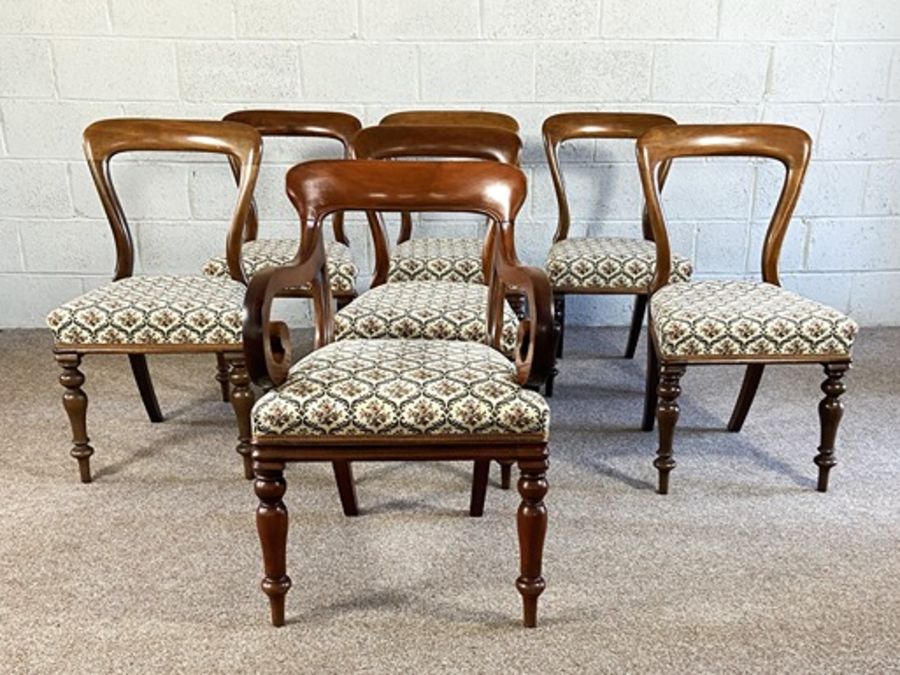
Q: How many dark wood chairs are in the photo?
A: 7